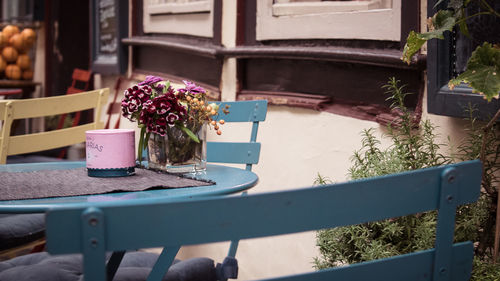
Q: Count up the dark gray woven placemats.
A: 1